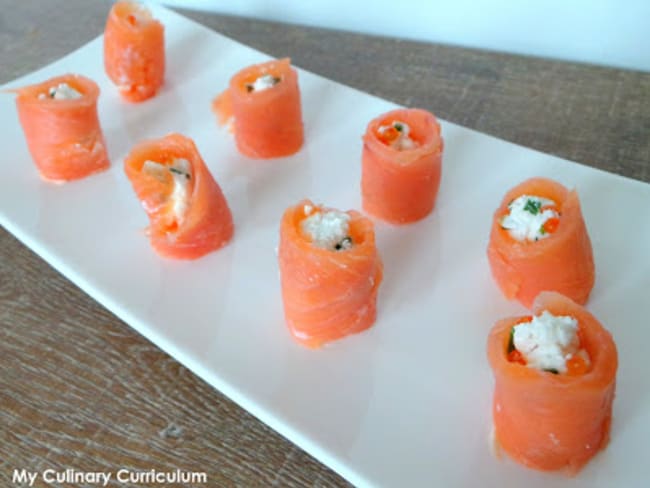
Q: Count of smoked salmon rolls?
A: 8